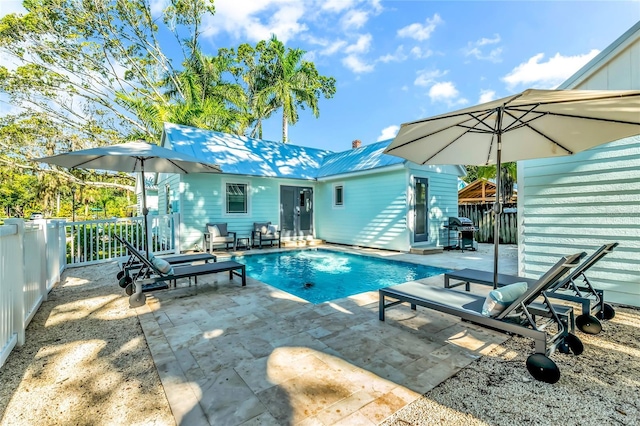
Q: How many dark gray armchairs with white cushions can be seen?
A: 2